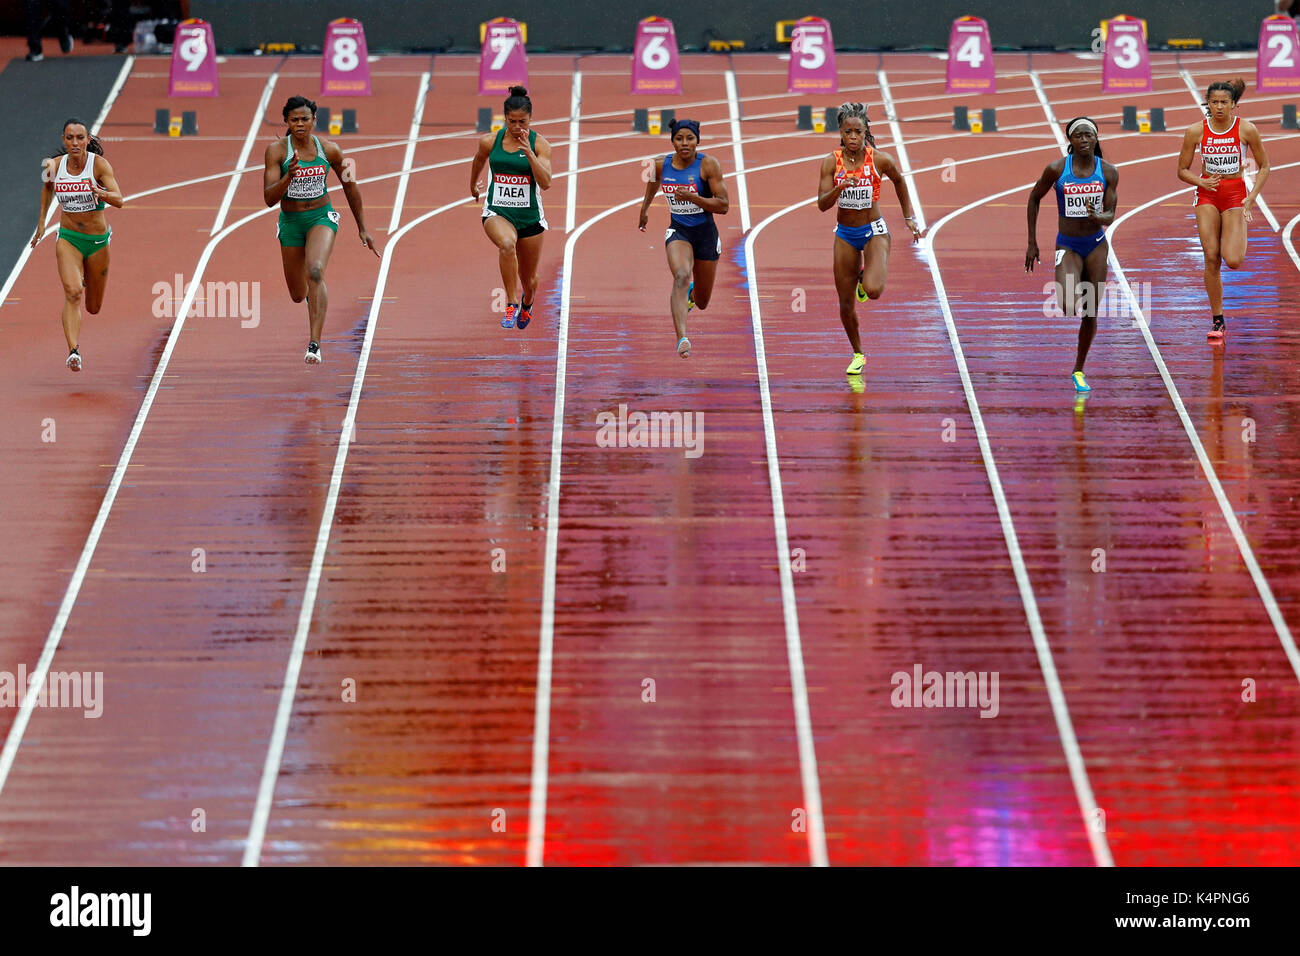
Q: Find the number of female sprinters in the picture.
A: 7